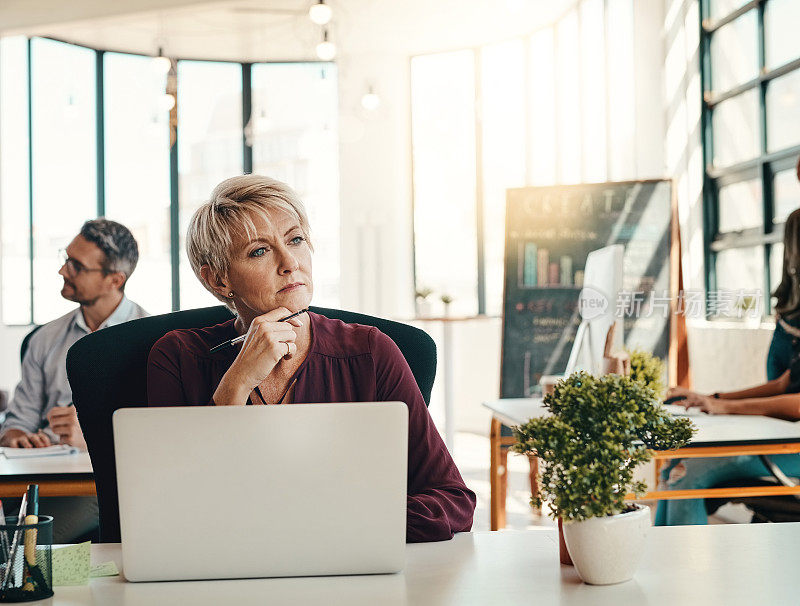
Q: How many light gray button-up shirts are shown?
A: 1